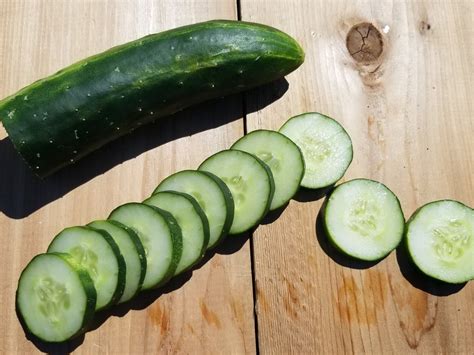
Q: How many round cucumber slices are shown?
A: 11